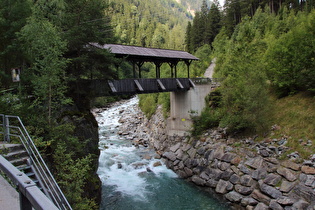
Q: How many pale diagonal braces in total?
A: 5